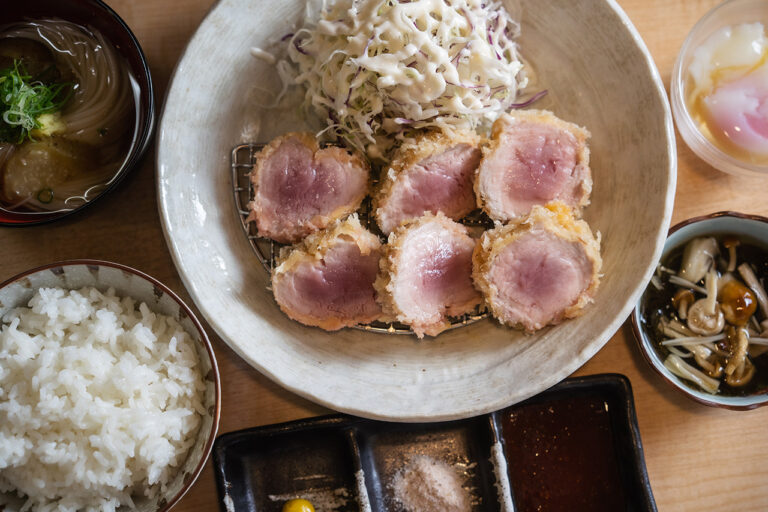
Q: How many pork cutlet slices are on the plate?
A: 6